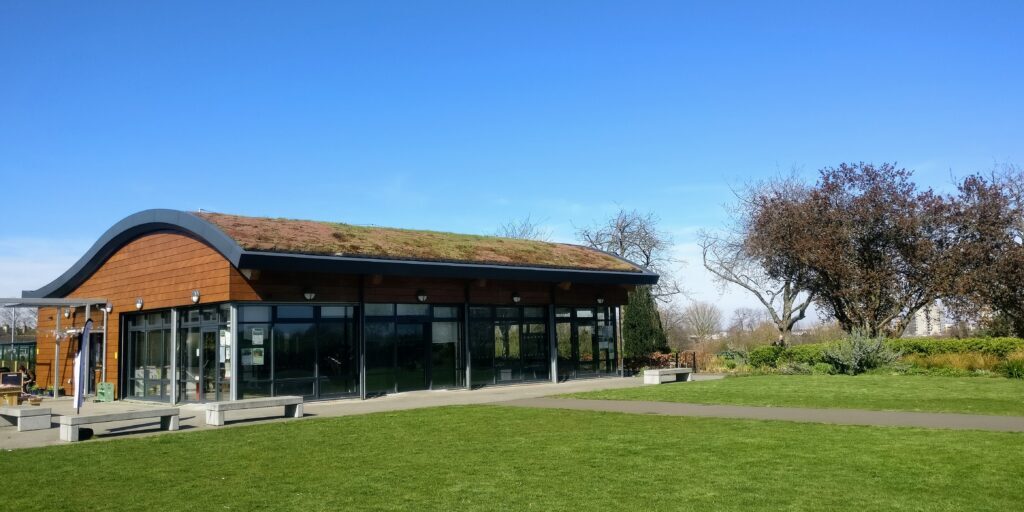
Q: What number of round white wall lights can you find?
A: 8